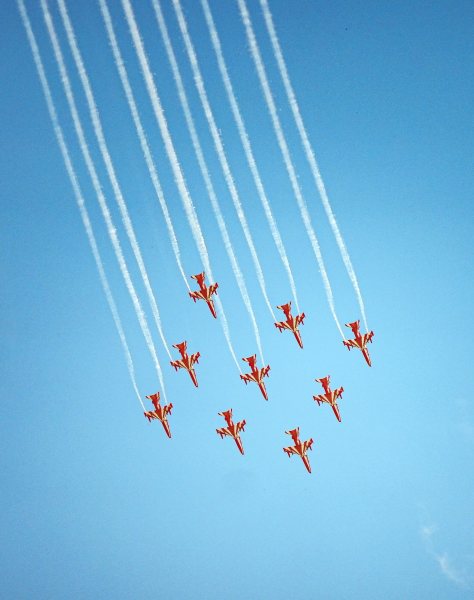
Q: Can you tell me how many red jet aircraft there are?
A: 9